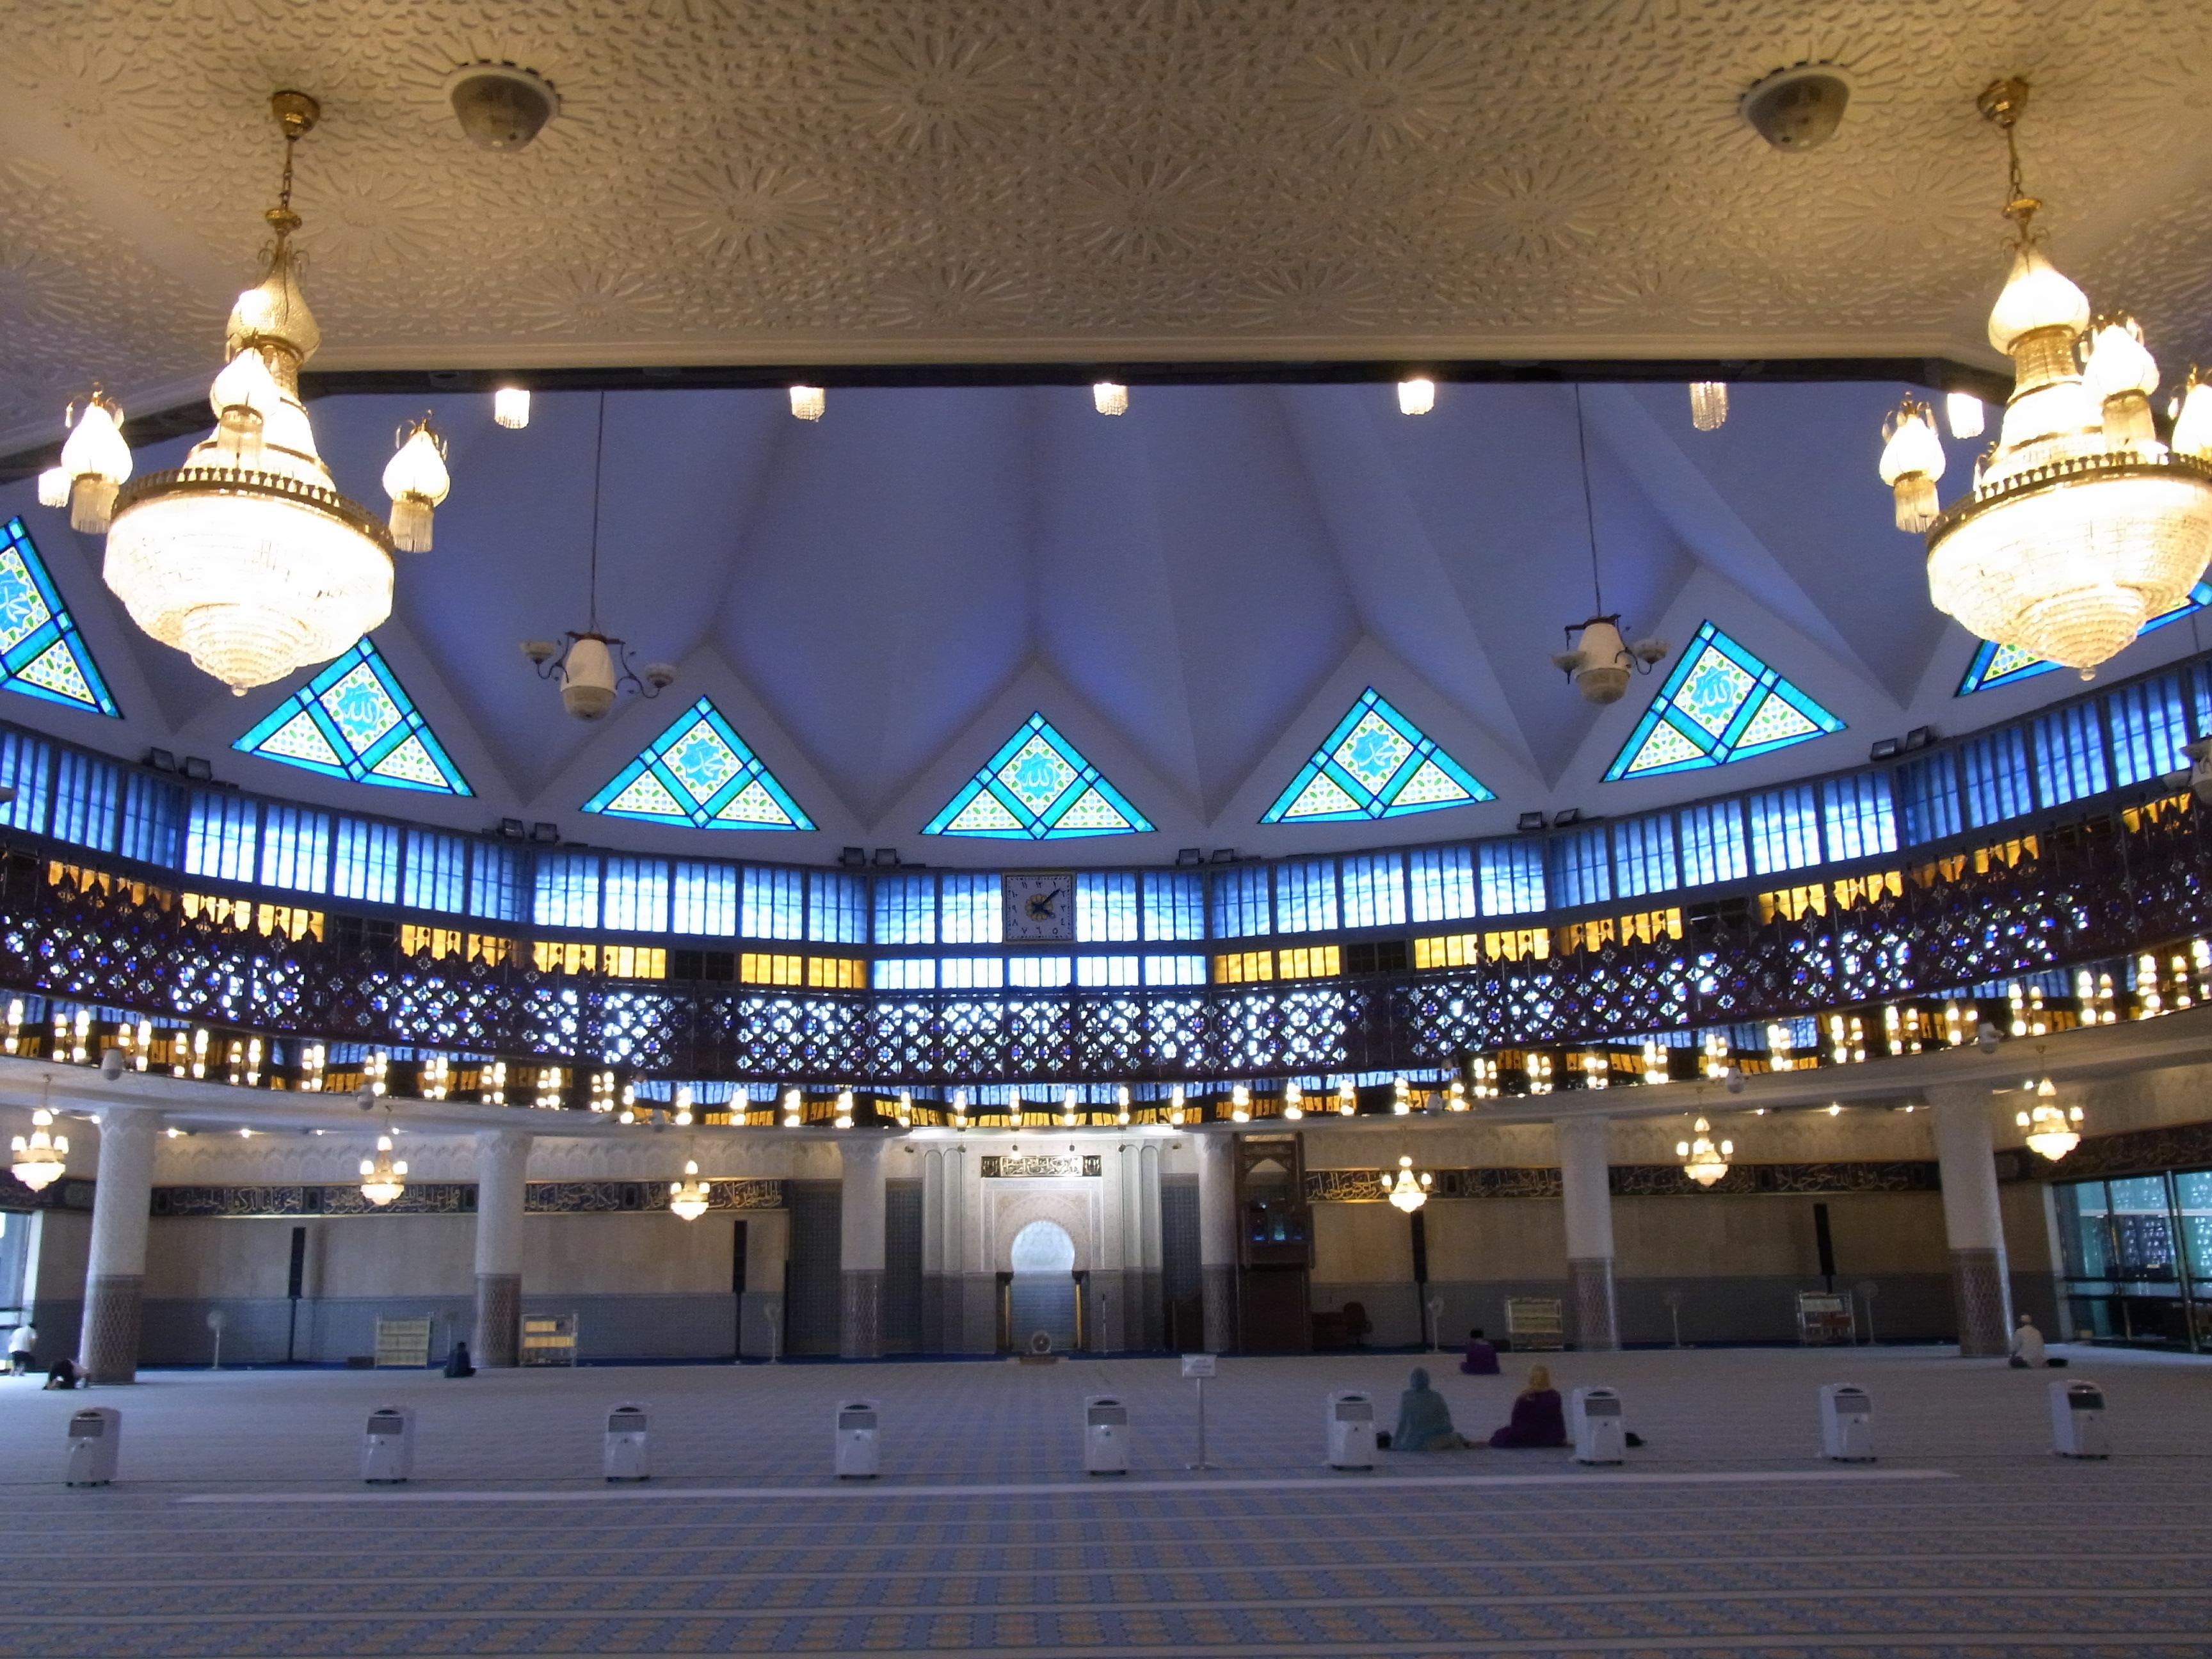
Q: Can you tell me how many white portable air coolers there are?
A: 9